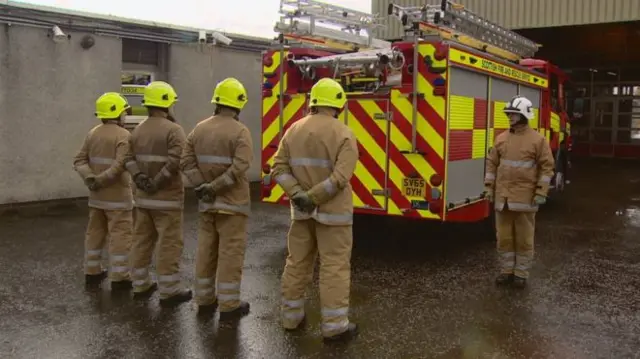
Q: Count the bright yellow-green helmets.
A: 4